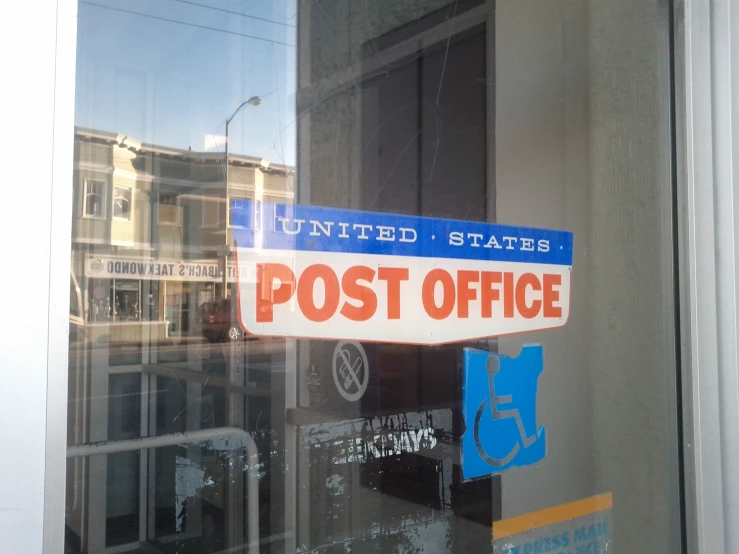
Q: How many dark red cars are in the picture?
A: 1